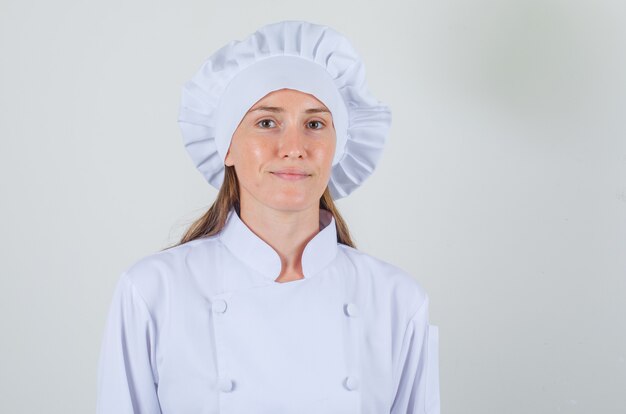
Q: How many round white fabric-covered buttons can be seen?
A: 4